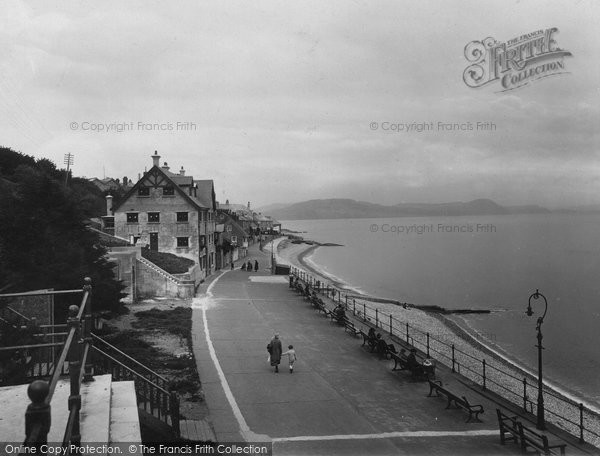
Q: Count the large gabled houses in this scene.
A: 1